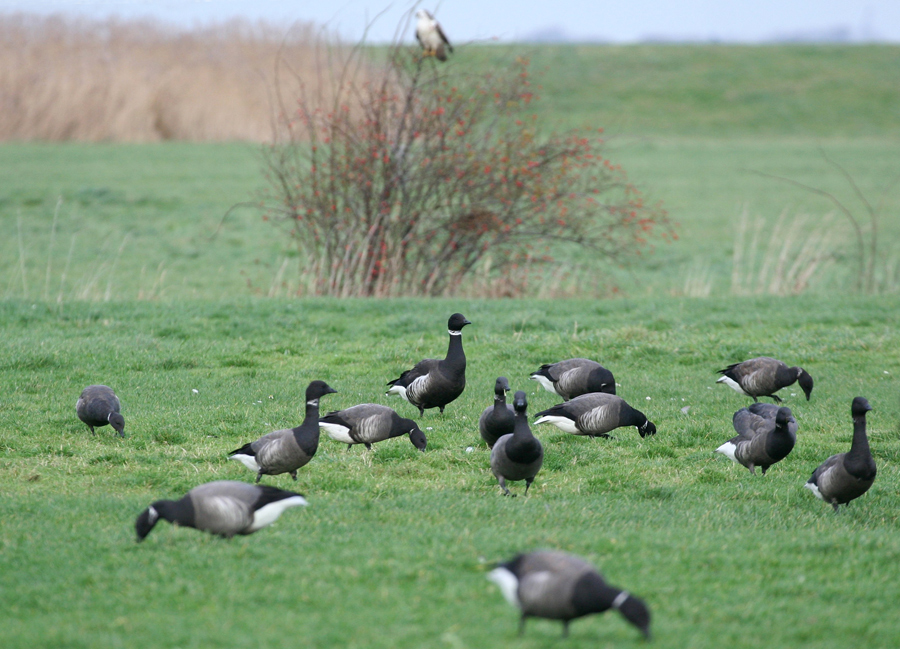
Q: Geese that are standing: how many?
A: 13